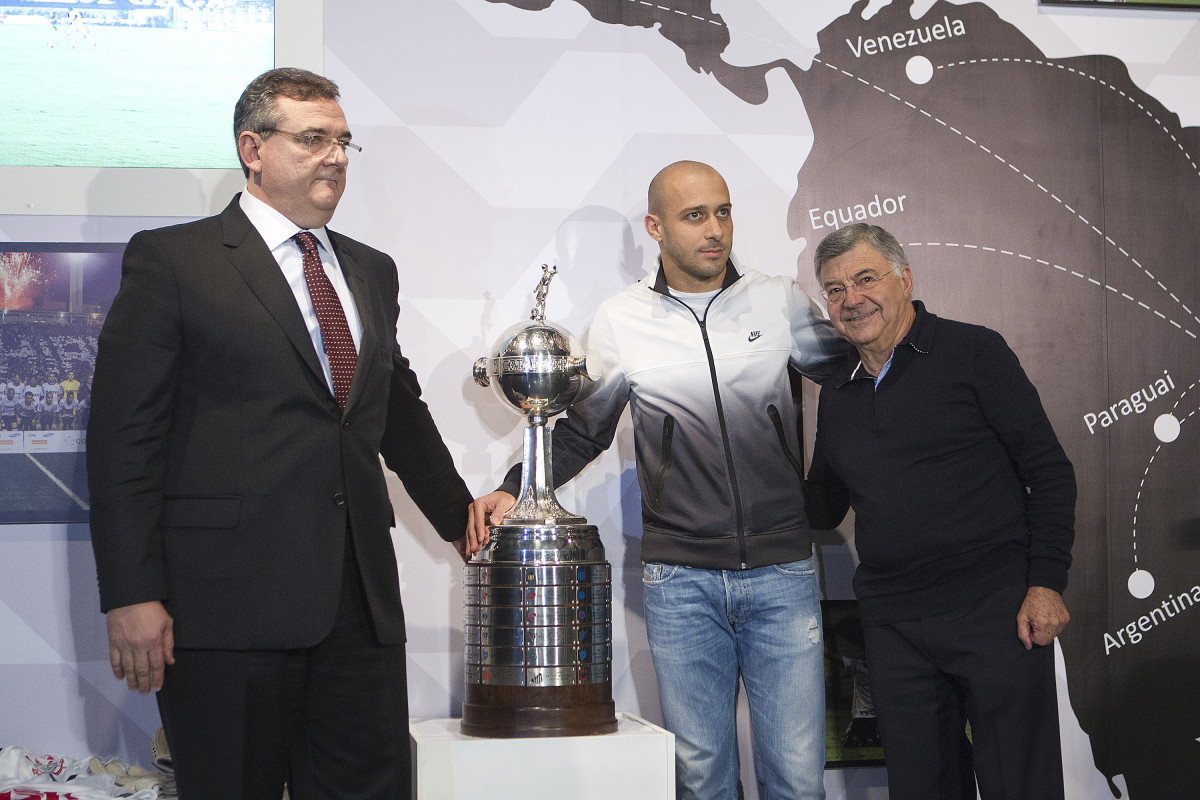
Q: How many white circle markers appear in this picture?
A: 3